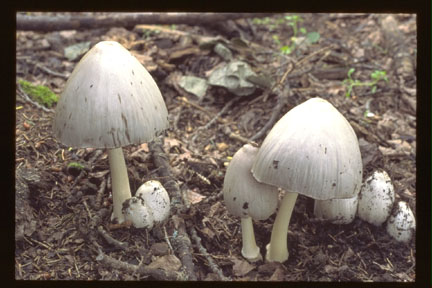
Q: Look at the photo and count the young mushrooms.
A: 5